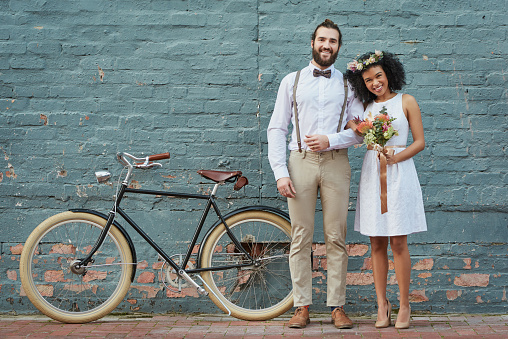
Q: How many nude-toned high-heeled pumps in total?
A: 2